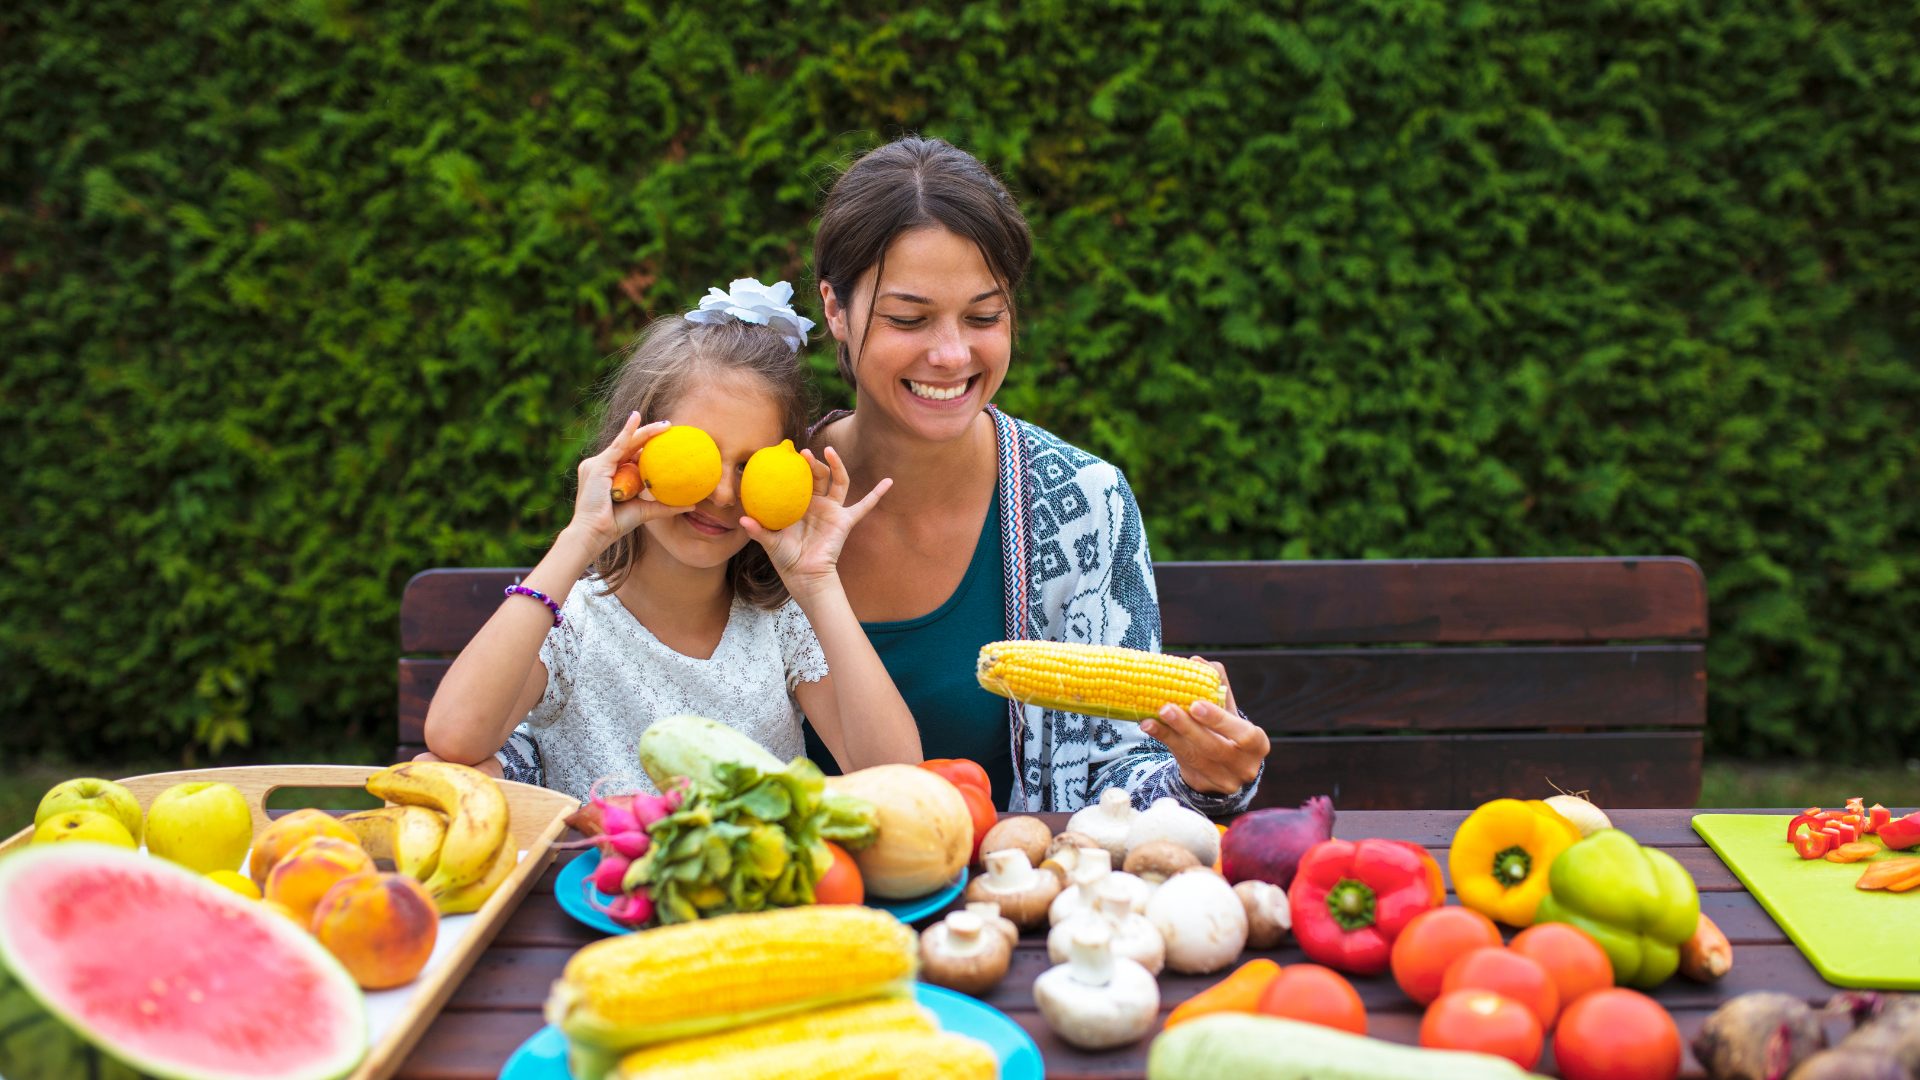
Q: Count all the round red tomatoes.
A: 7